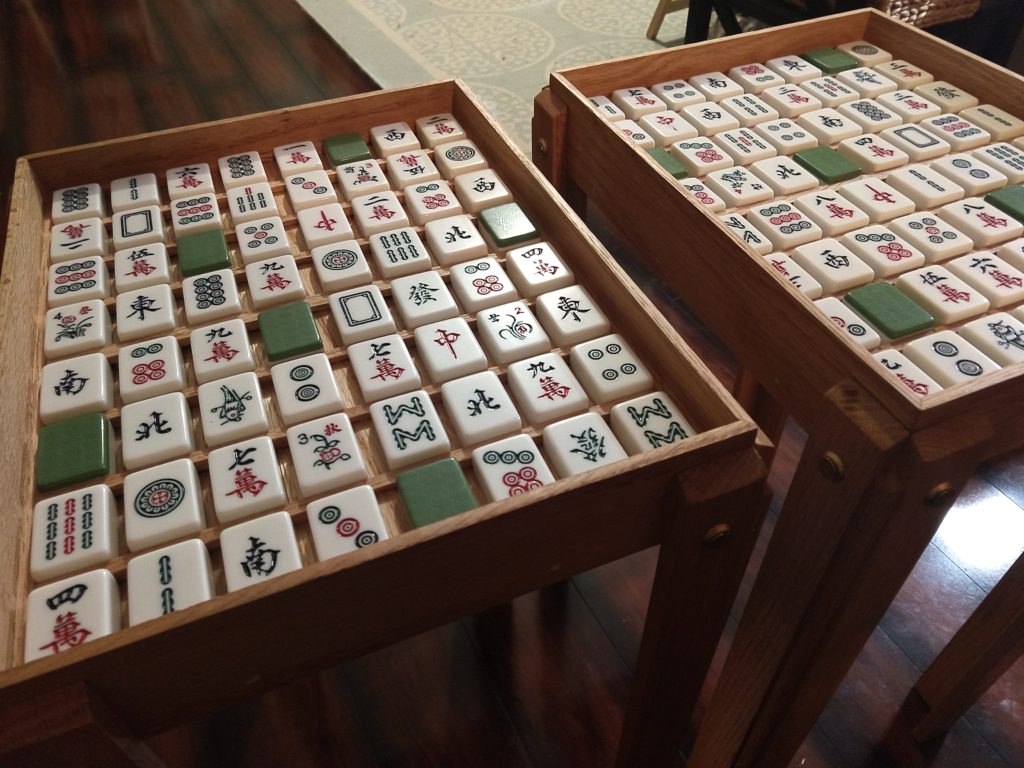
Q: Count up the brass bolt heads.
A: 4